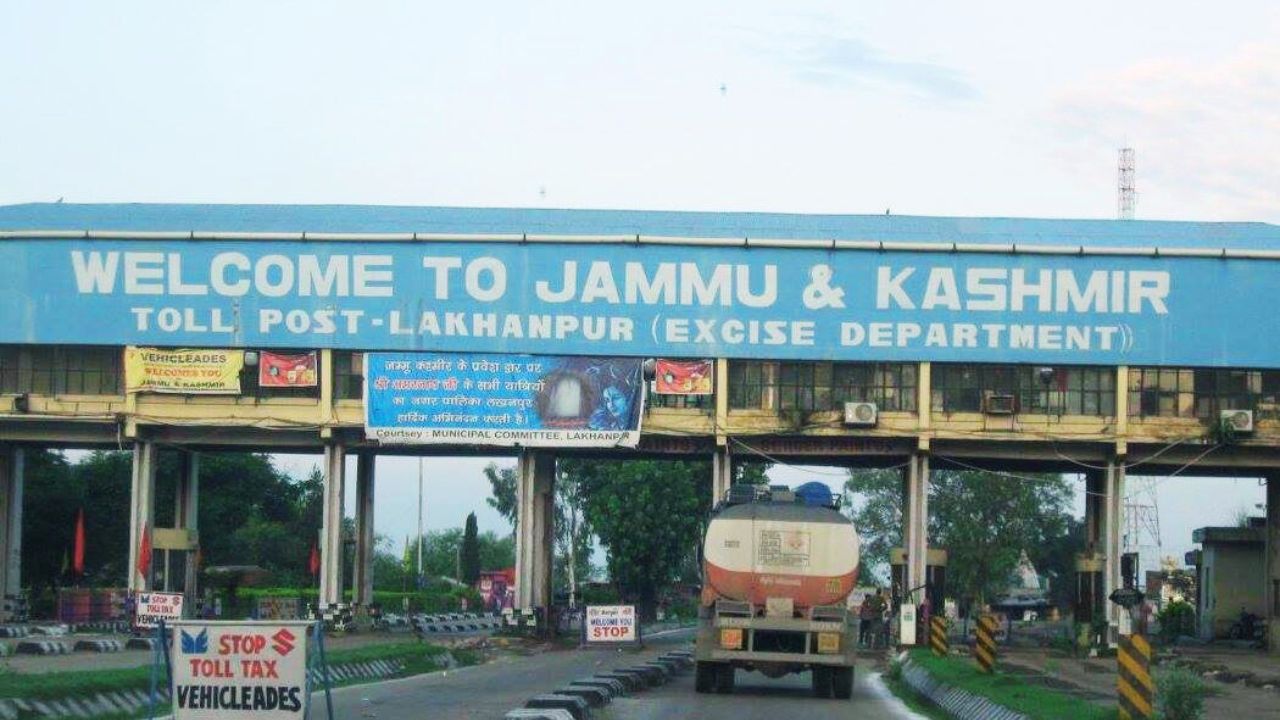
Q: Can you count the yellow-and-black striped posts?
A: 3